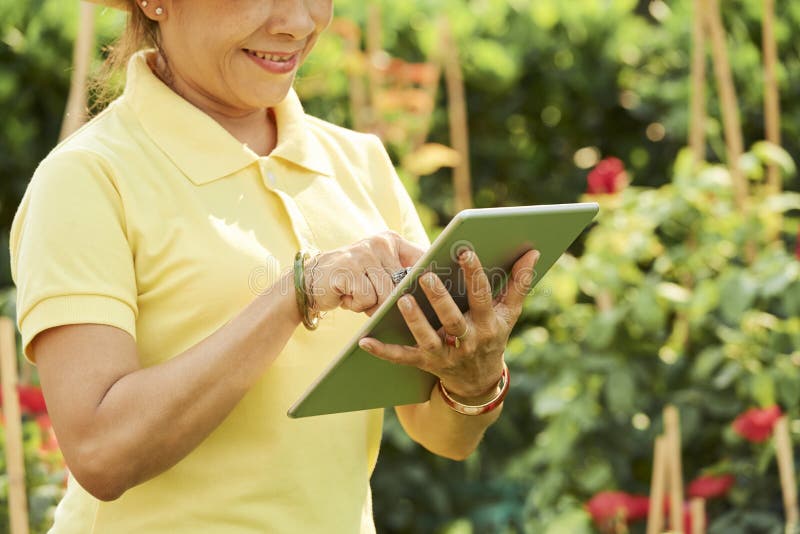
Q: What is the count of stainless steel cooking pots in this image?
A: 0